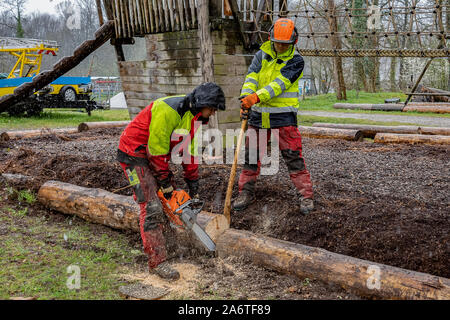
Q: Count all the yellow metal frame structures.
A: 1